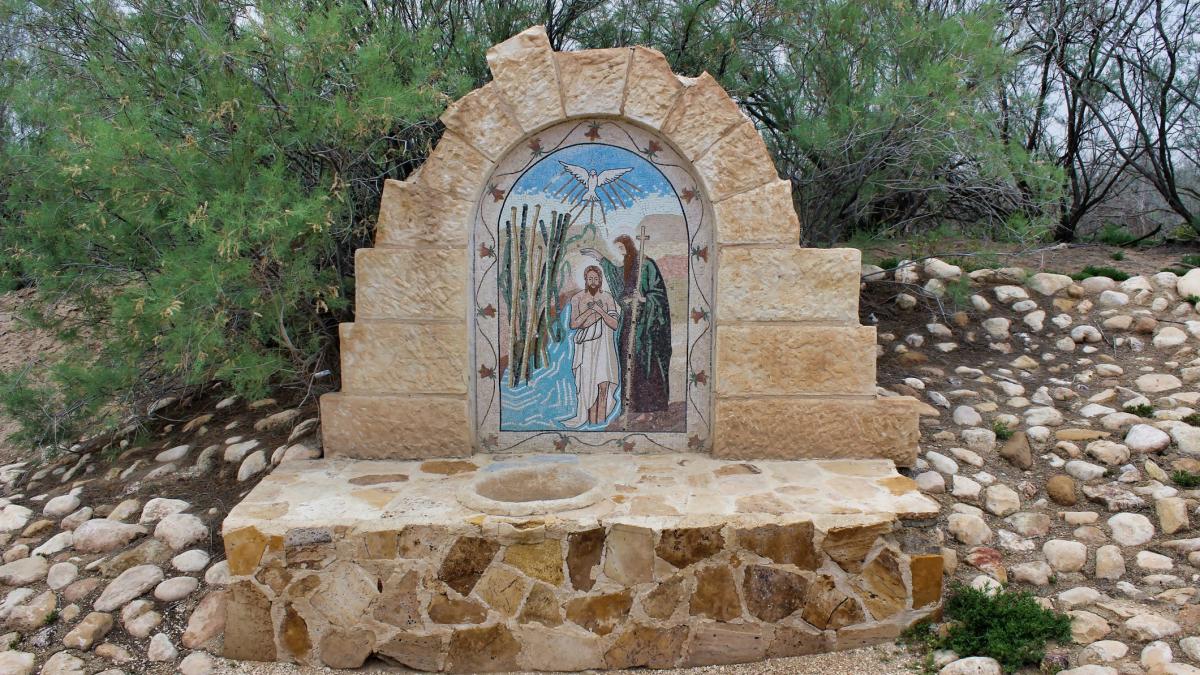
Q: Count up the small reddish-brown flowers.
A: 15